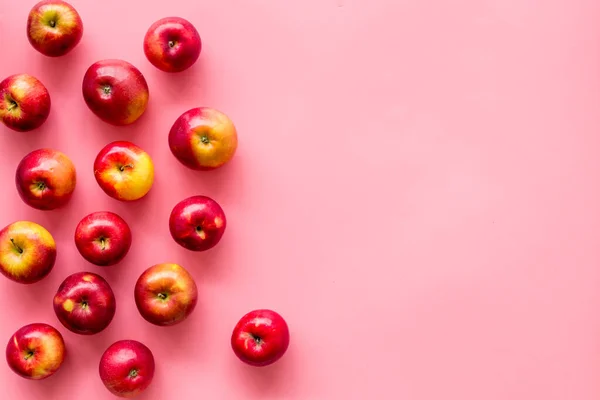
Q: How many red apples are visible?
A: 15